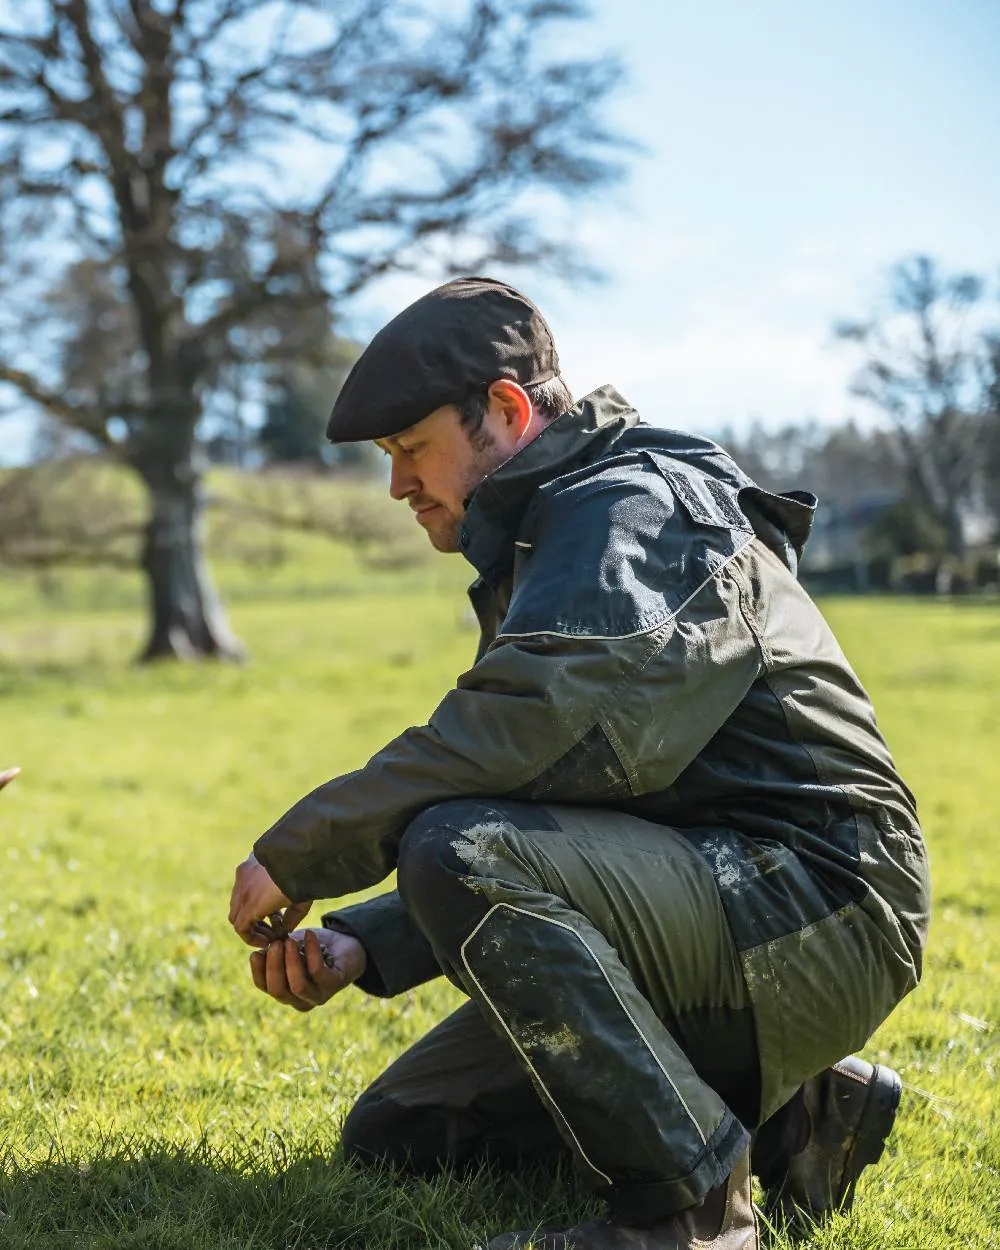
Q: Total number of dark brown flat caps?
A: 1